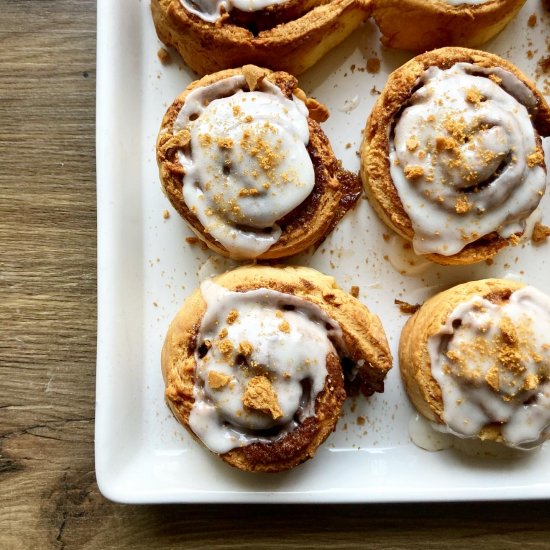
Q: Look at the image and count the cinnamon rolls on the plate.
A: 6